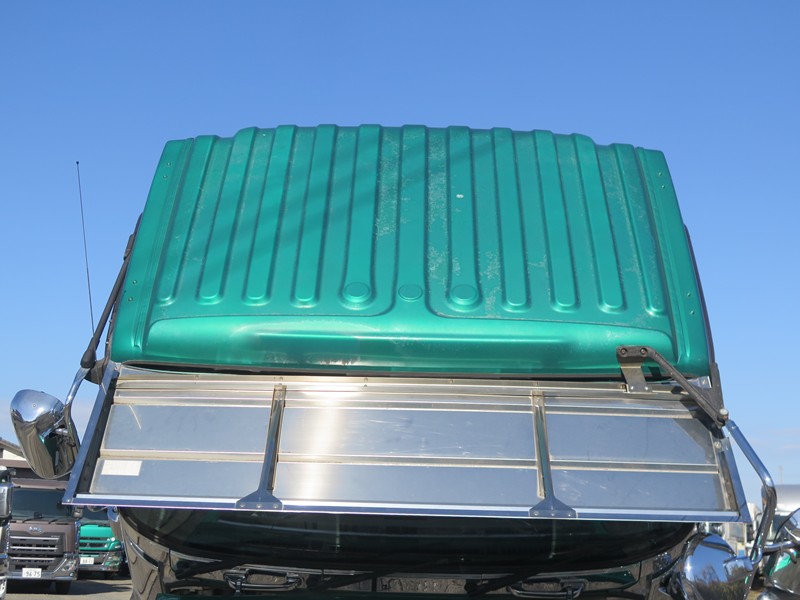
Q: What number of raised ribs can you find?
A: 11